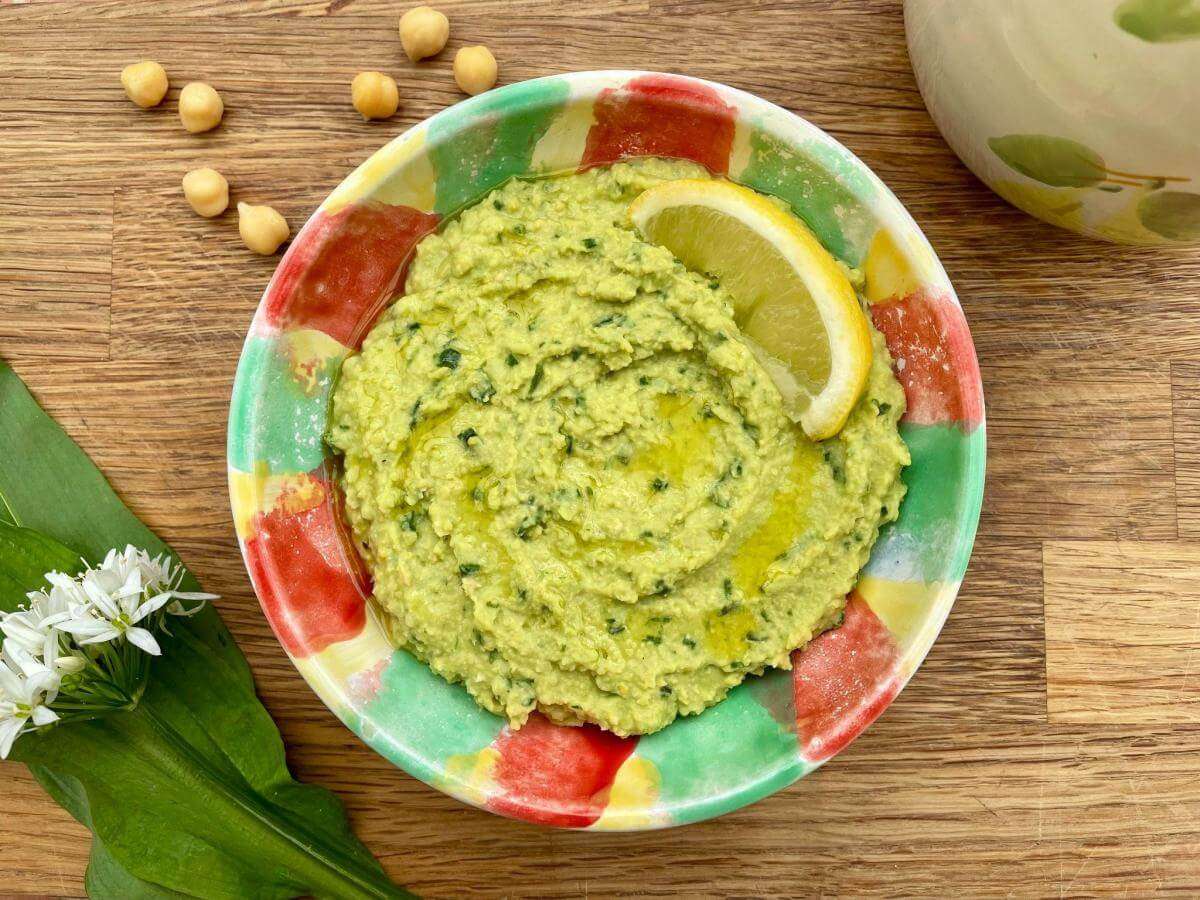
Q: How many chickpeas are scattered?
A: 7